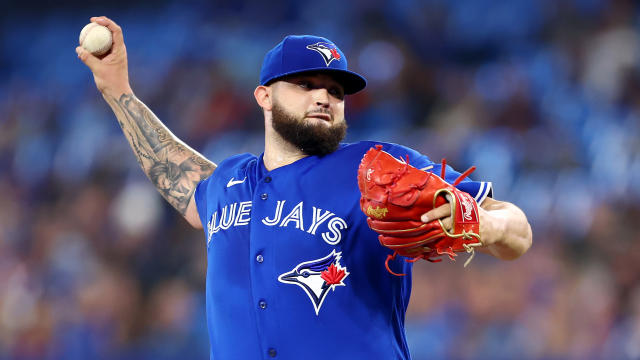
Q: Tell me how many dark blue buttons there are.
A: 5